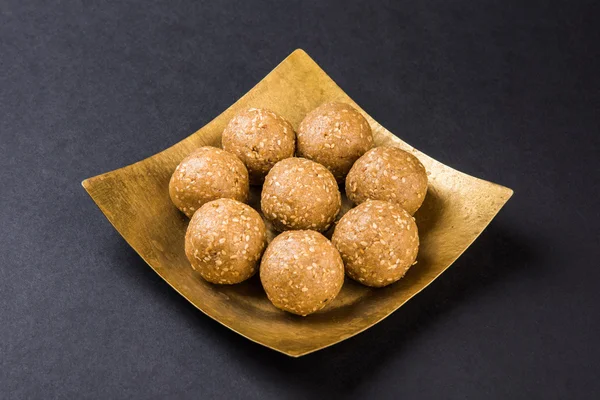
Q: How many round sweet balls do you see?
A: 8